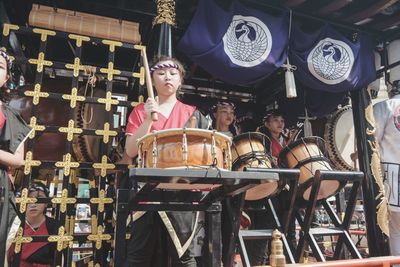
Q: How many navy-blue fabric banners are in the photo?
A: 2